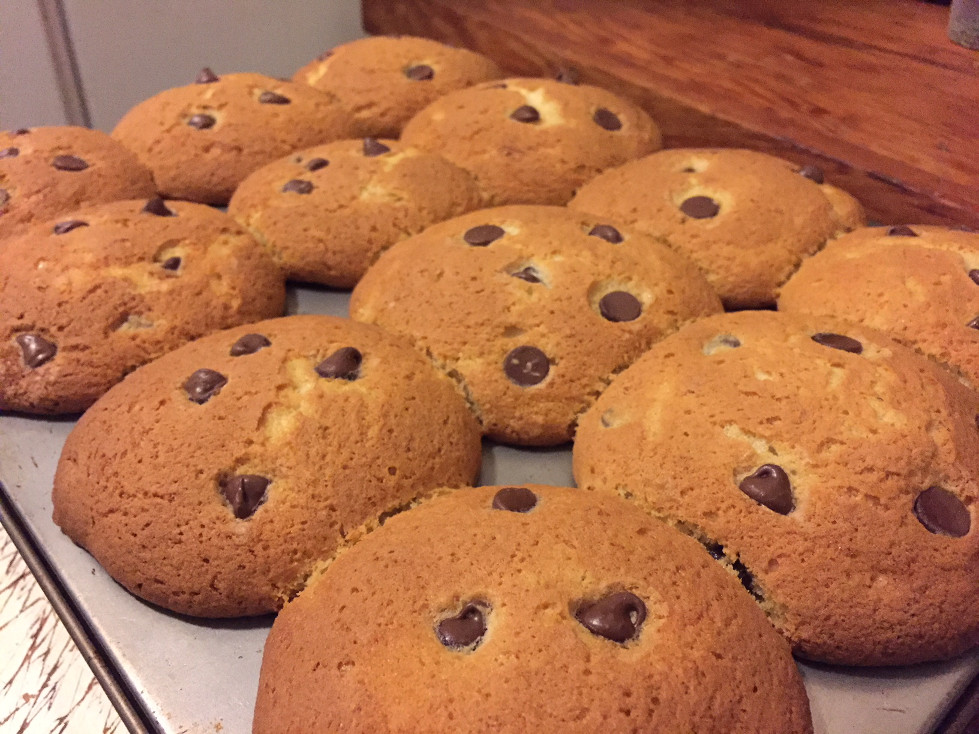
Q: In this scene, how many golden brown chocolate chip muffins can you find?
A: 12